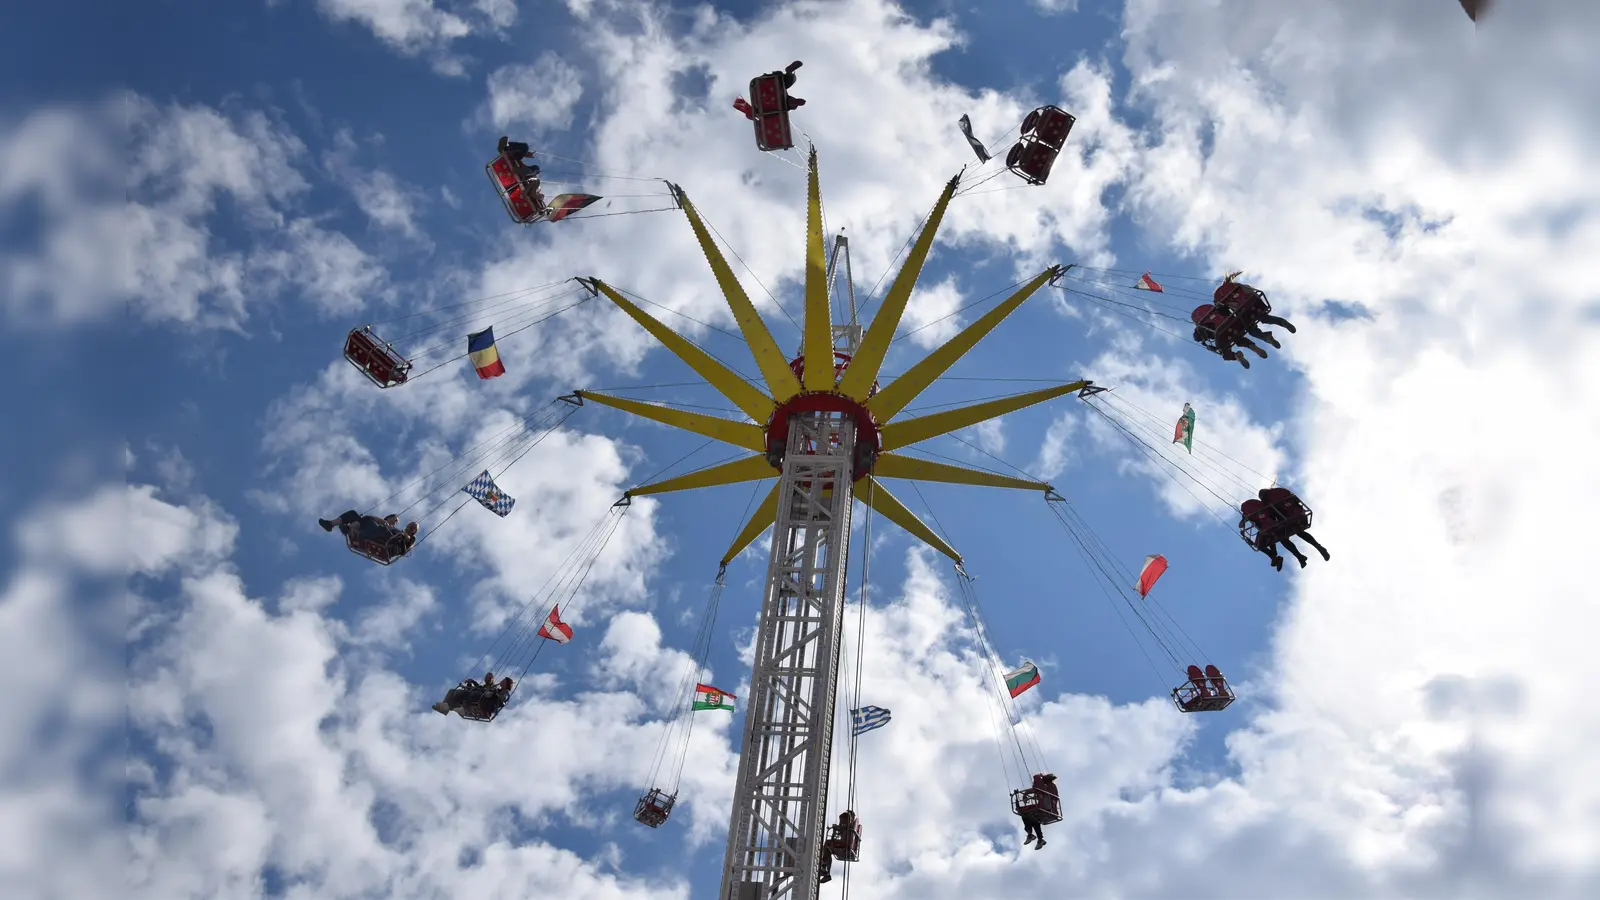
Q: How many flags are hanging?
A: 12